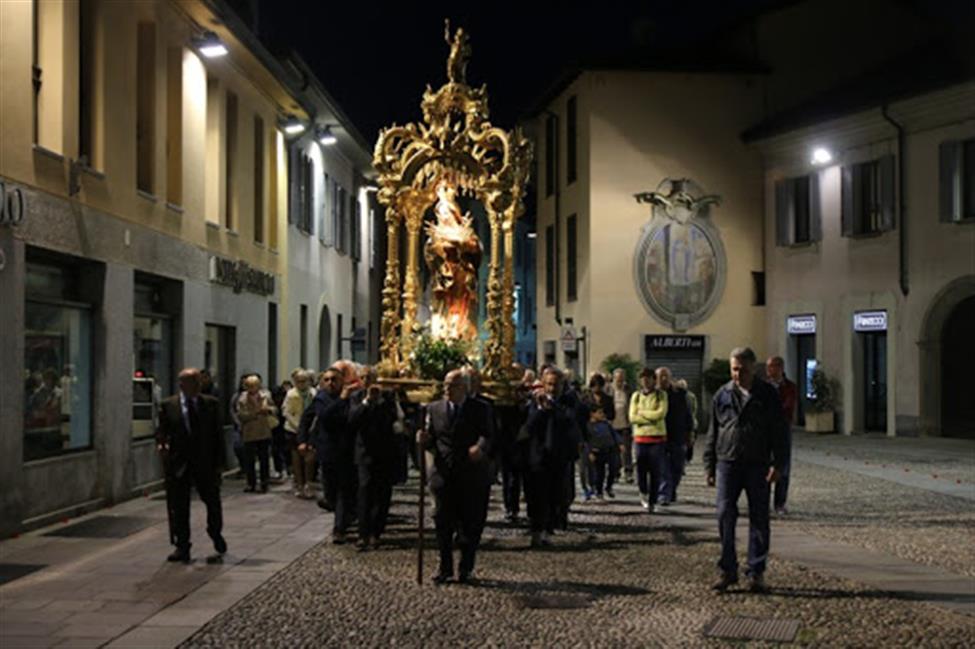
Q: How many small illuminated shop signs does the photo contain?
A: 2